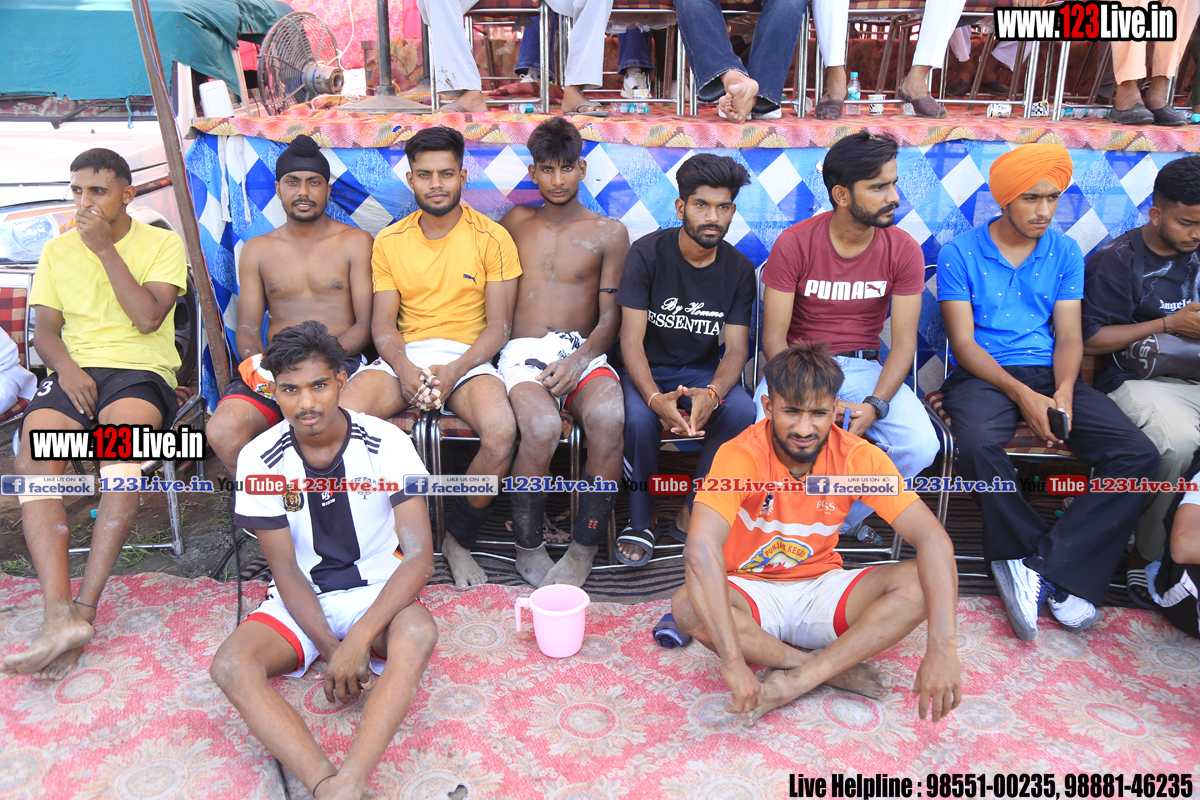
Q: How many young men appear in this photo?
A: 10